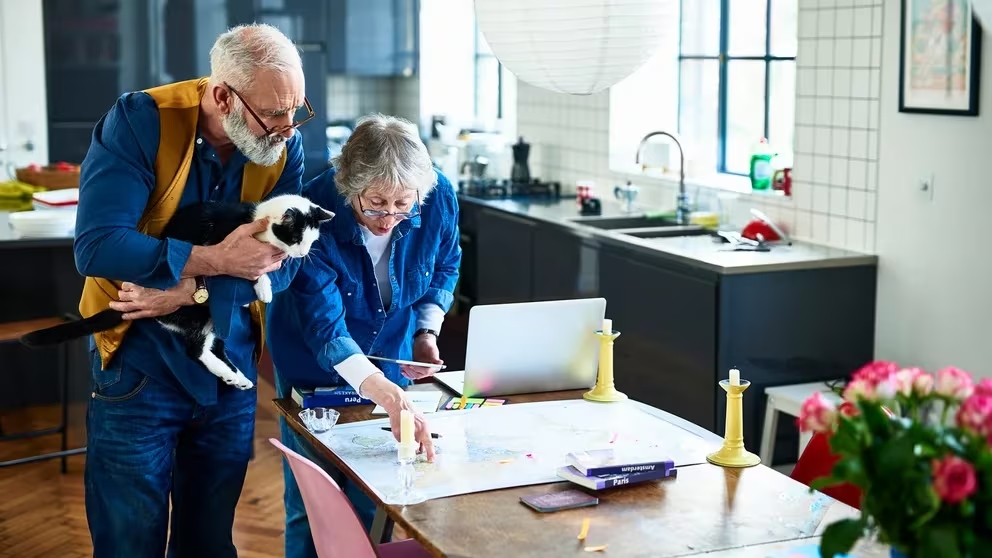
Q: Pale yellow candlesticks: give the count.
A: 2